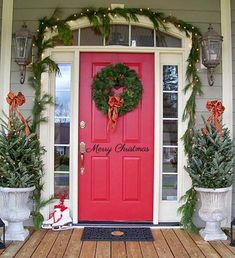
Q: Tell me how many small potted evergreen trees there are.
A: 2